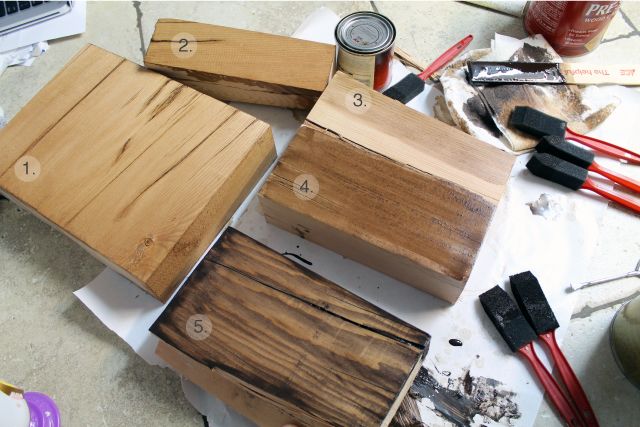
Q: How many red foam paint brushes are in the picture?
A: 6